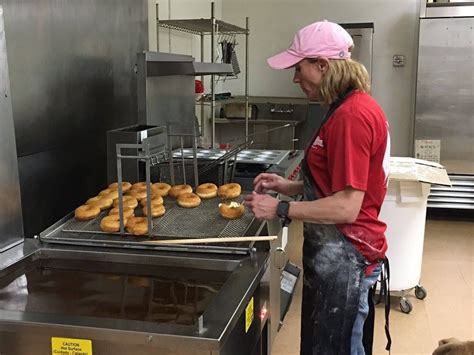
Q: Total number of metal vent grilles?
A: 1